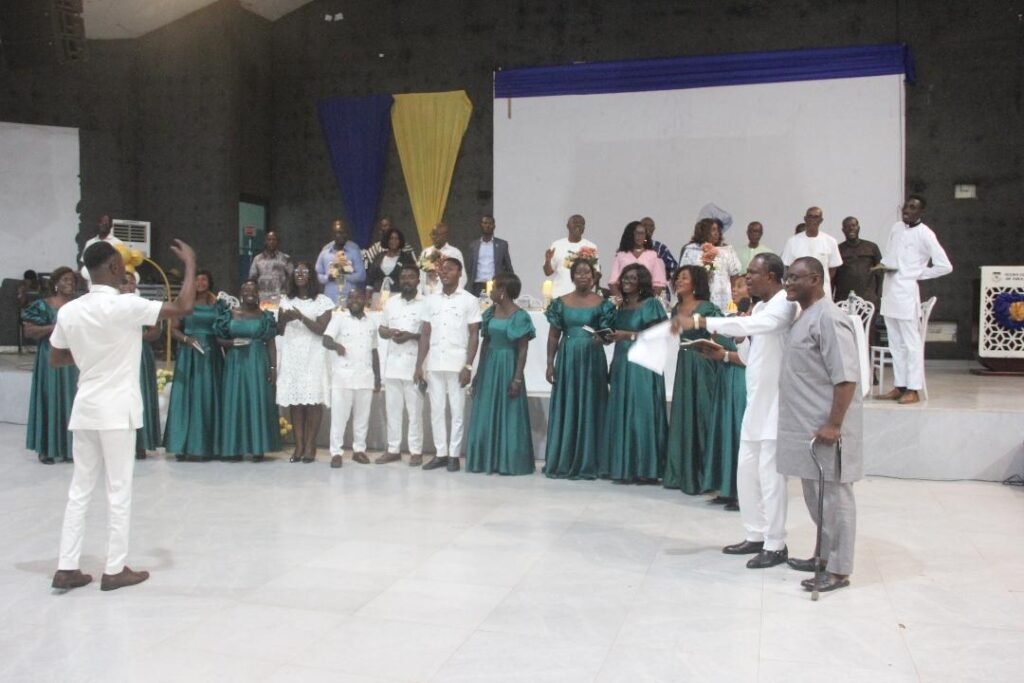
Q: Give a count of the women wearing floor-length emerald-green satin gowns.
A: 9